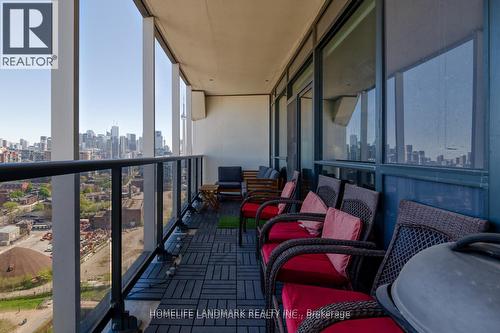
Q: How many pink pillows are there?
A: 3